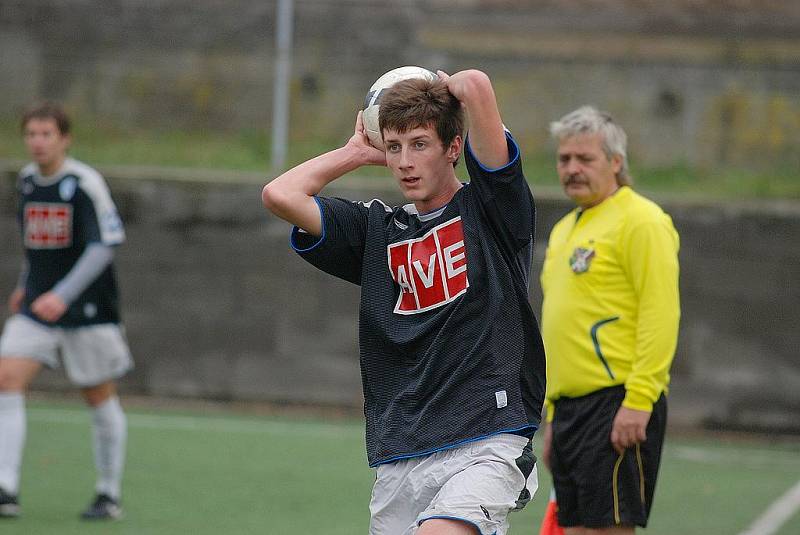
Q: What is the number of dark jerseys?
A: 2